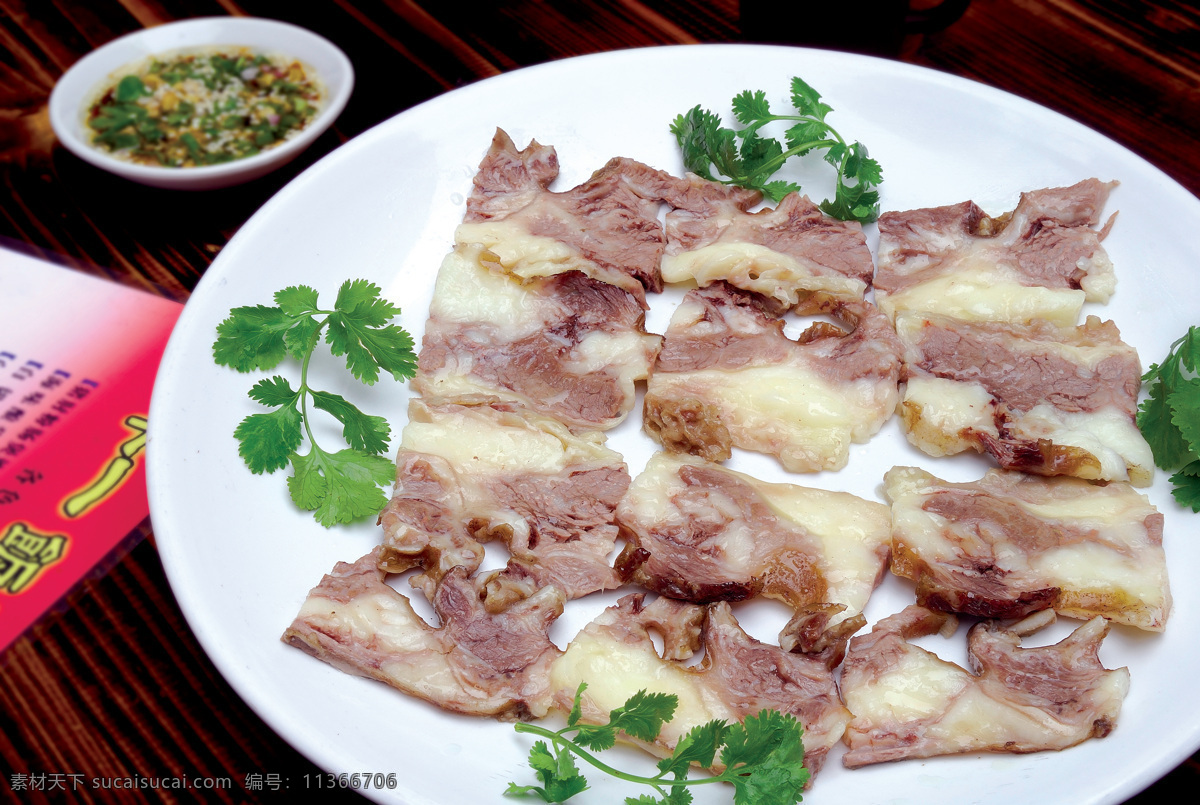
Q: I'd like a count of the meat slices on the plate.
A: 12